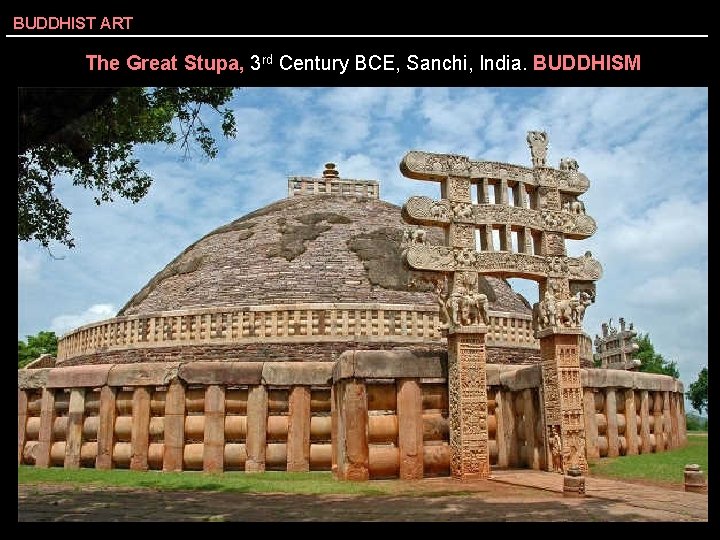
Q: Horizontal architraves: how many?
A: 3